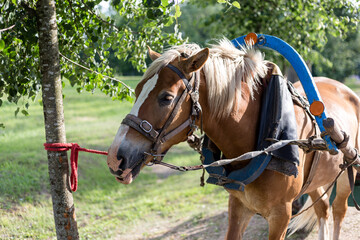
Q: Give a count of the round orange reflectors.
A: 2